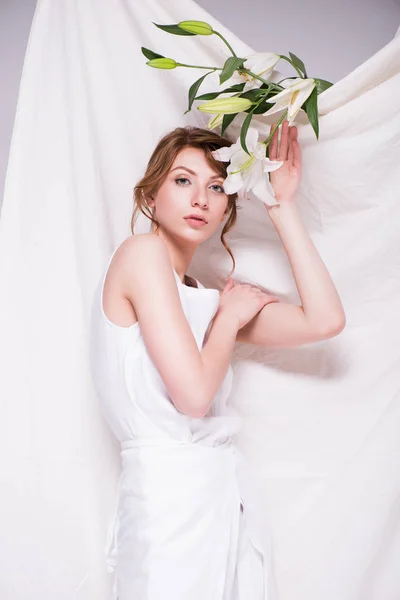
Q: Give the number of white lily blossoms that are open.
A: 3